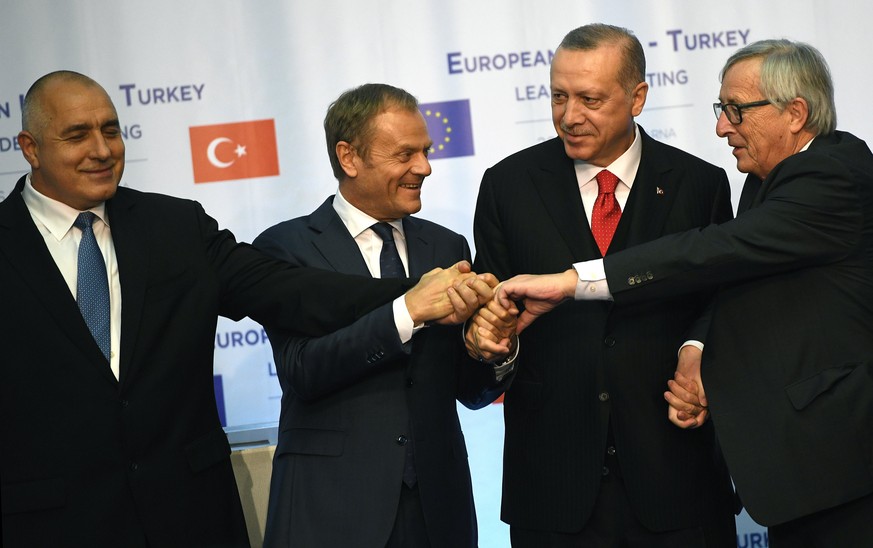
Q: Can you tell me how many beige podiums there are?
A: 1